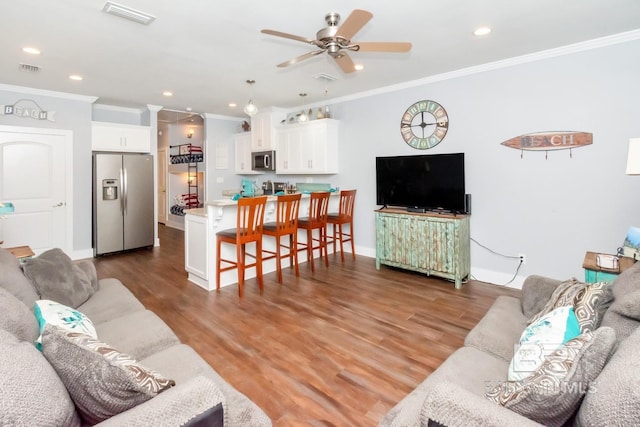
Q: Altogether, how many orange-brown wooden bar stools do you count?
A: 4